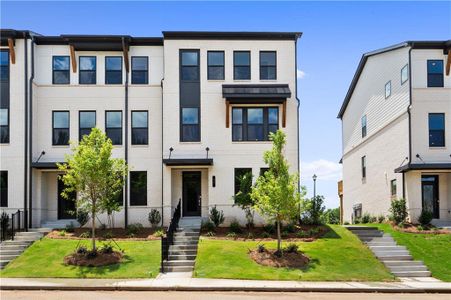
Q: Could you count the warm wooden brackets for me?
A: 6